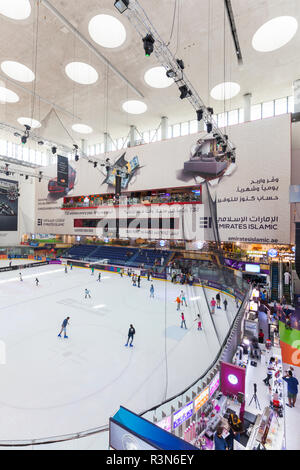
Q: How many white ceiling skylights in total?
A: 11